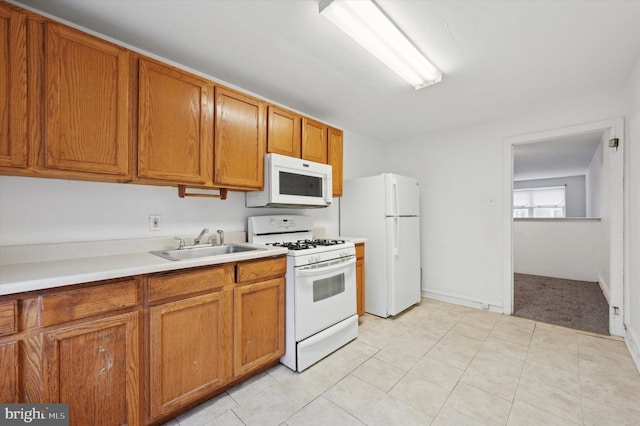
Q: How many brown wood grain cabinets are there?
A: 12